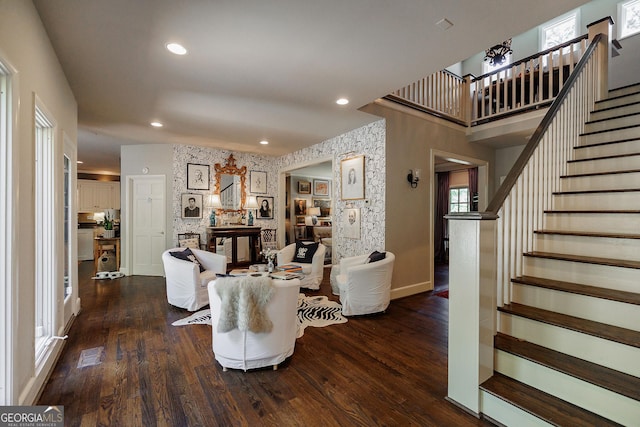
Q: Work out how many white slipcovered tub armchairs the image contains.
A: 4